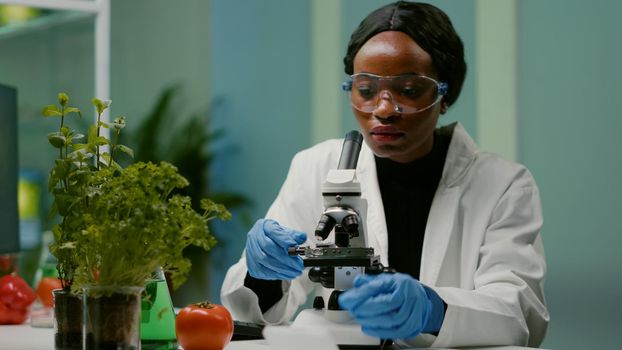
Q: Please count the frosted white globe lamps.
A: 0